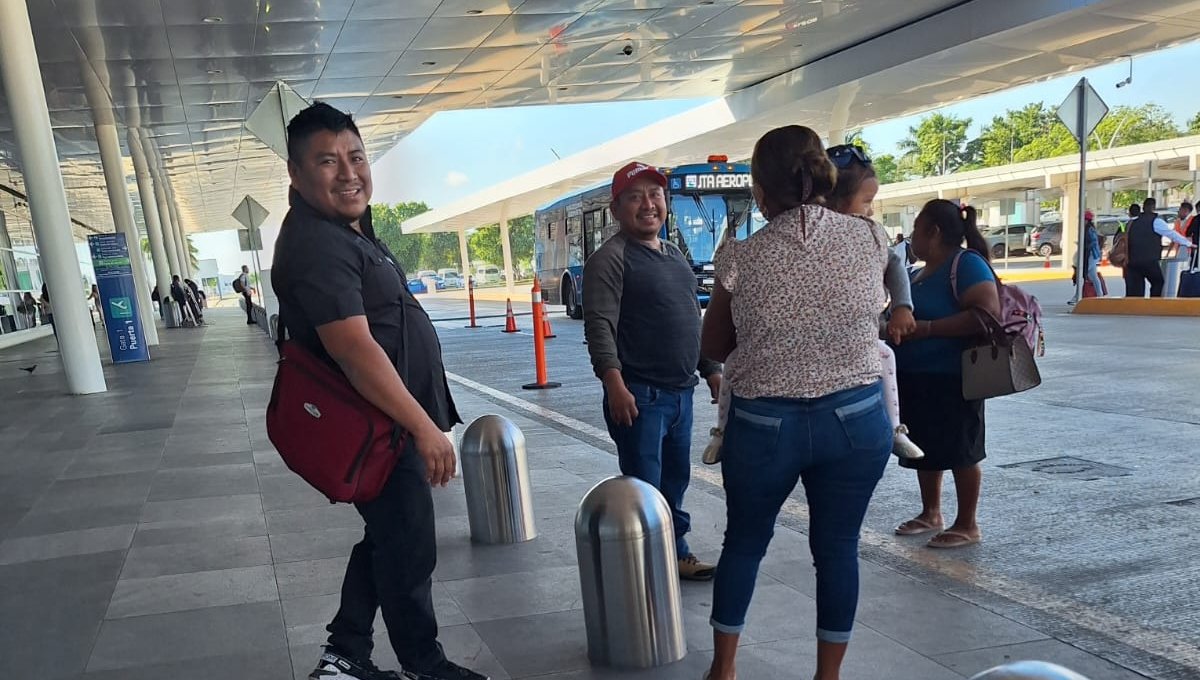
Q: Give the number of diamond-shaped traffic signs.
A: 3